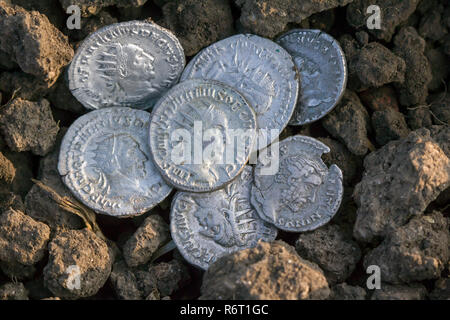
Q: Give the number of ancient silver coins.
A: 7